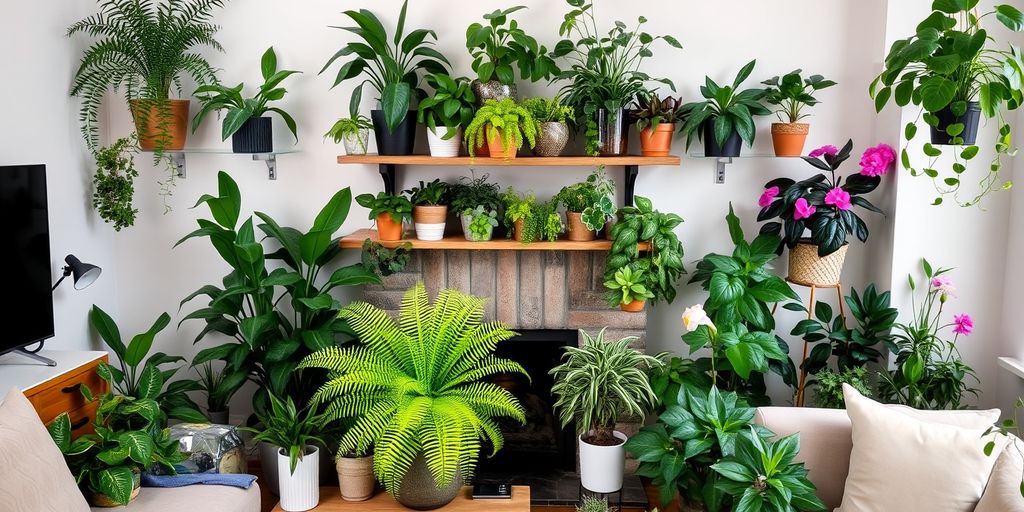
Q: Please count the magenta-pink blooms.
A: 7